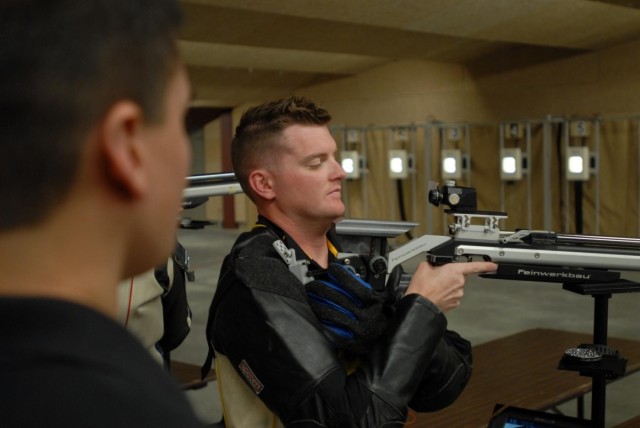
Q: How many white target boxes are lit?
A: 5